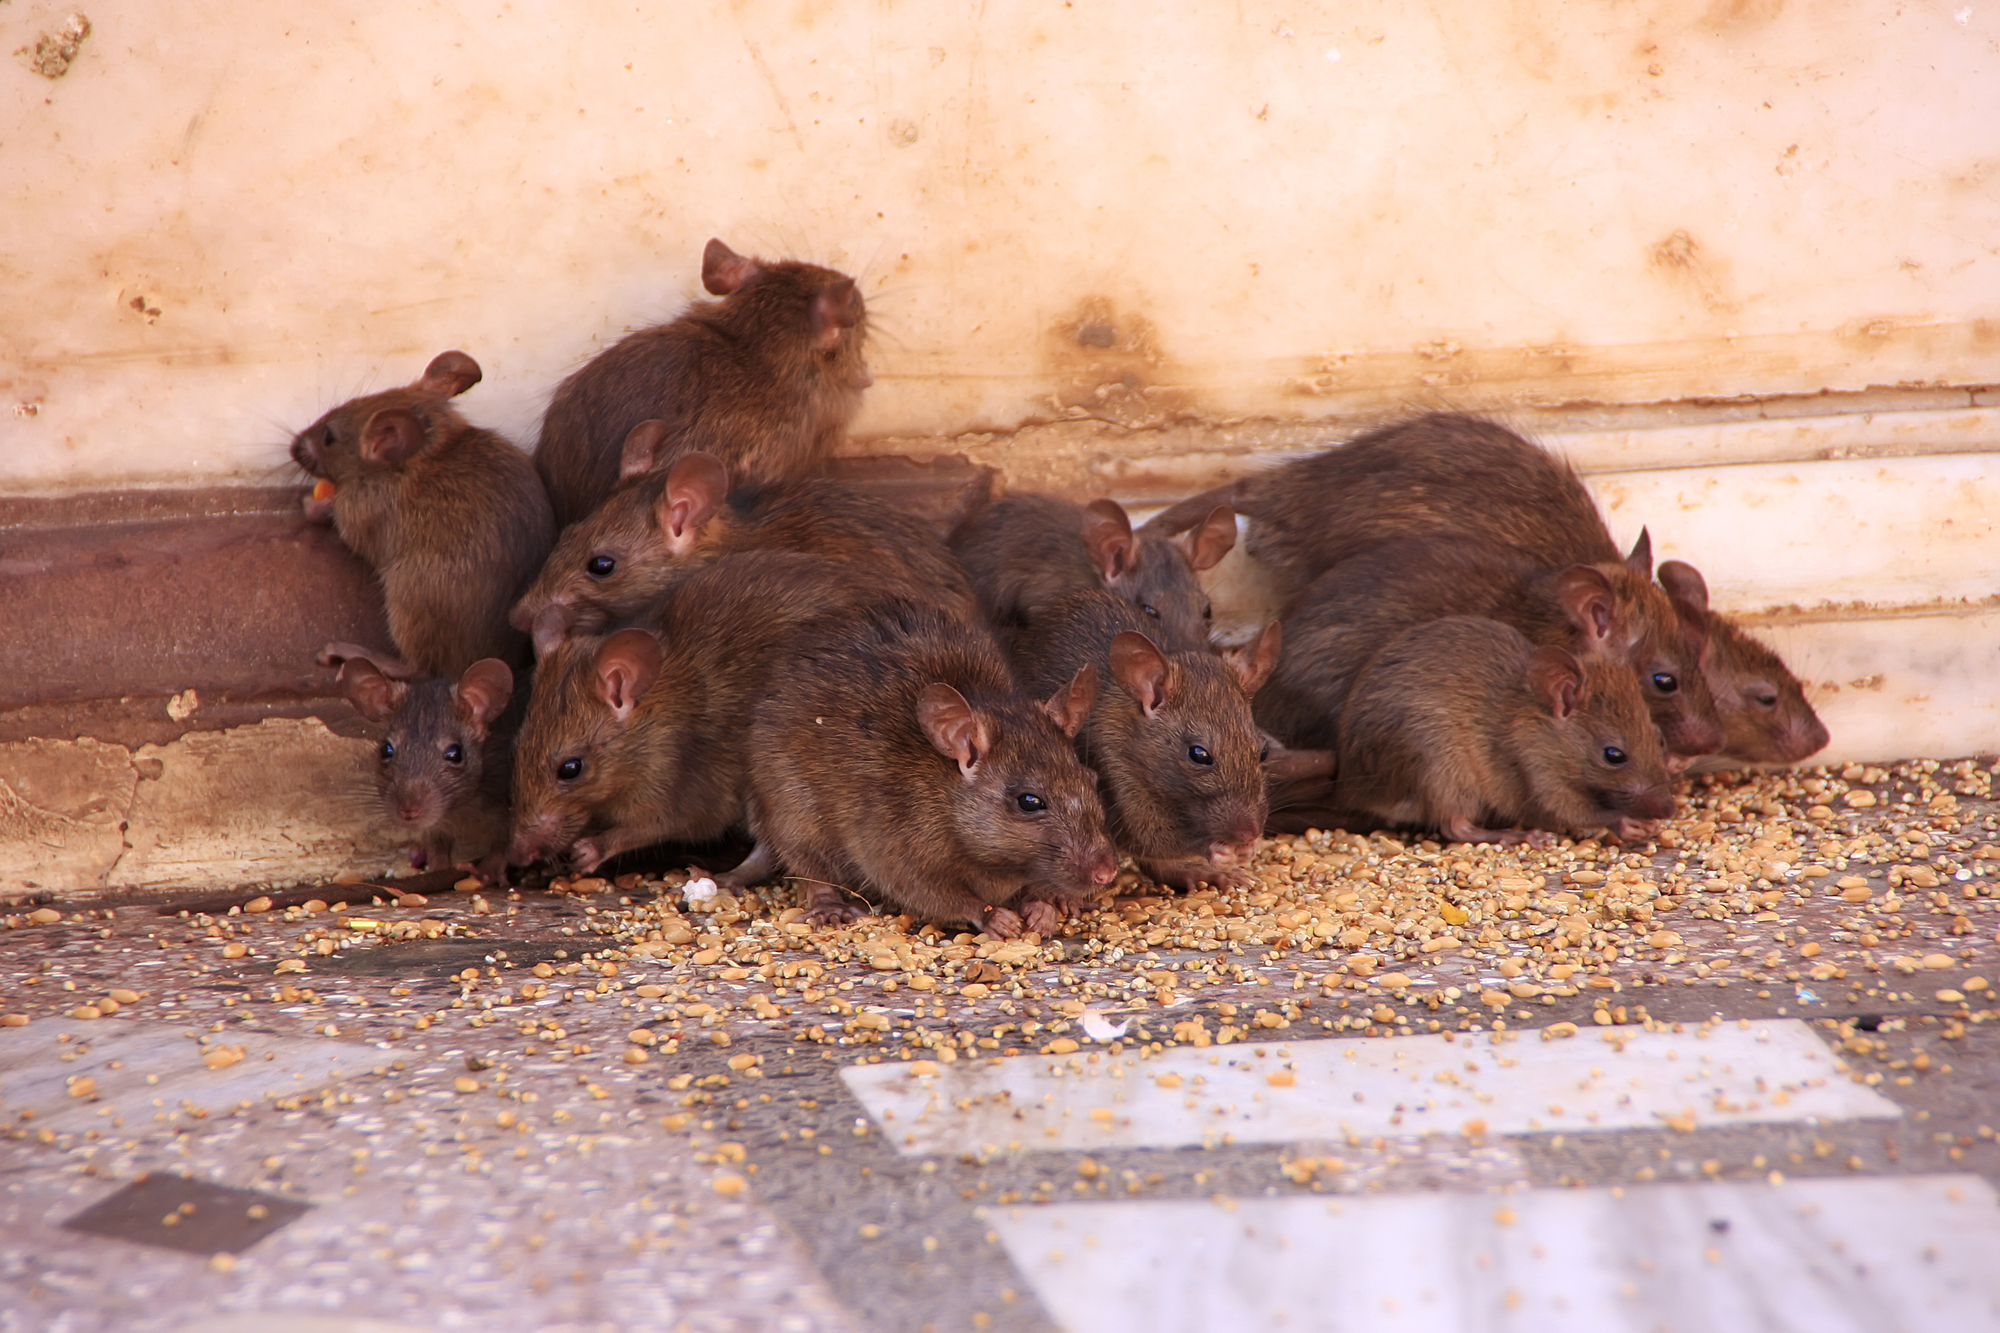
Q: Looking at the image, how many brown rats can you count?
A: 11